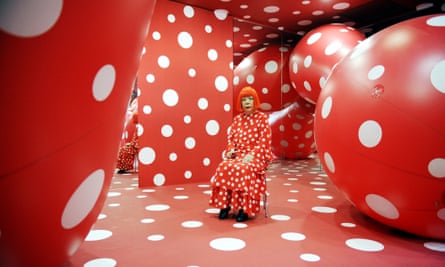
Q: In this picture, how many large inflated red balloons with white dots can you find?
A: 5